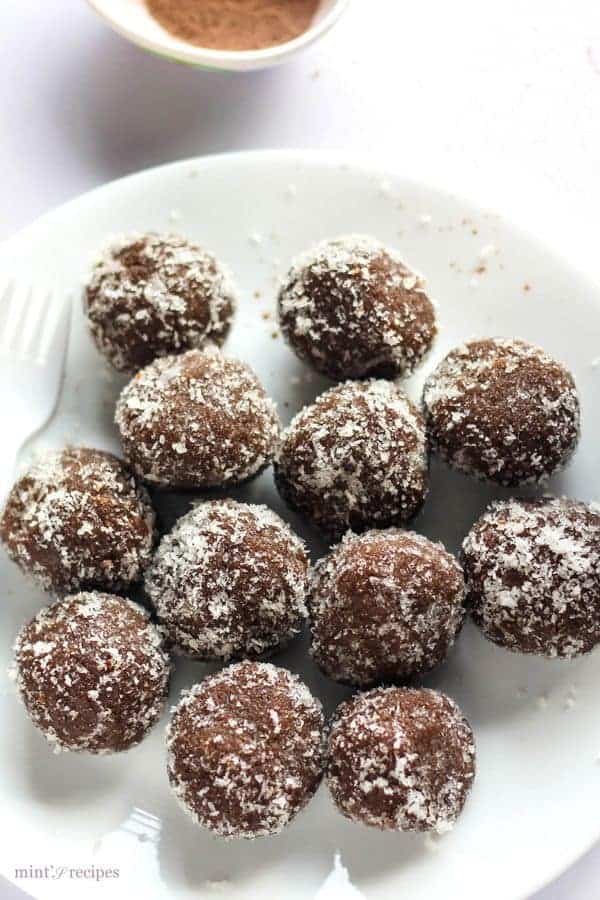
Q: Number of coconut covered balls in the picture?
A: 12